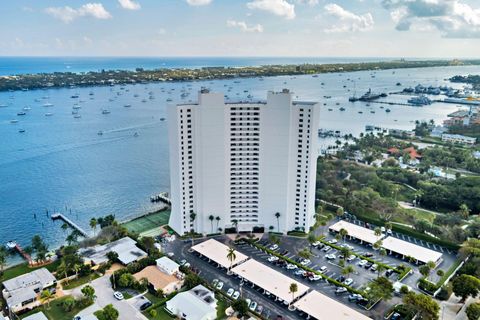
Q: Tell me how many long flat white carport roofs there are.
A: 5